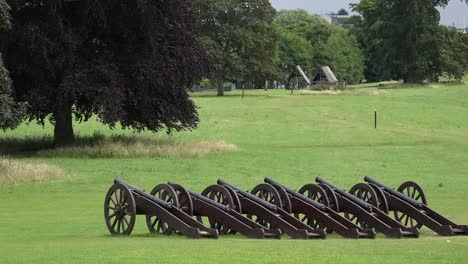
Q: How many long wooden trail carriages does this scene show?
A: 6